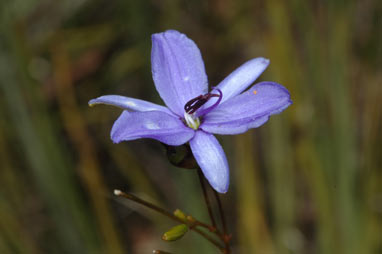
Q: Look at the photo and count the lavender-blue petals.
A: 6